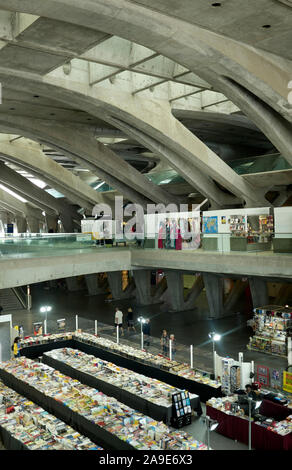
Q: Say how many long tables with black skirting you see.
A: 4